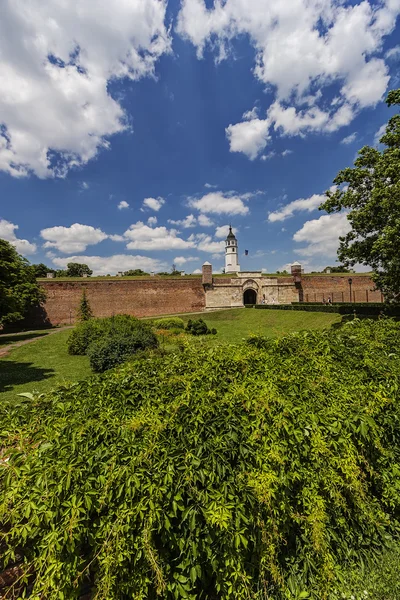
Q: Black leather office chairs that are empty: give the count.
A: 0